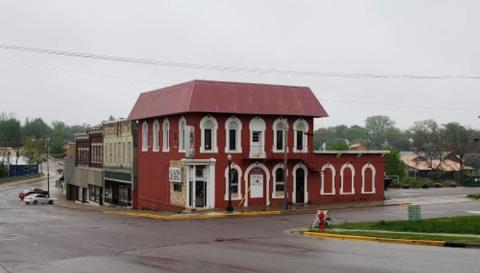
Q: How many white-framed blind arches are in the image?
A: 3